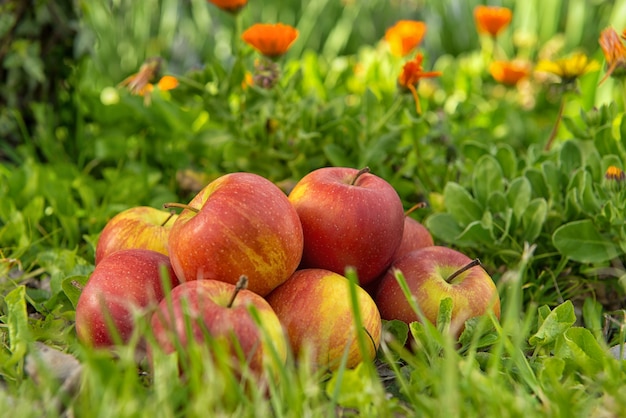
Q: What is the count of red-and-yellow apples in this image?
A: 8